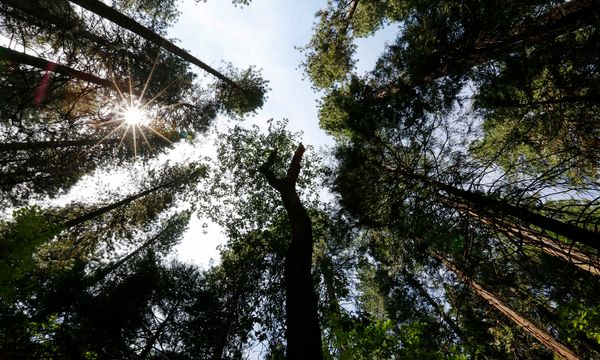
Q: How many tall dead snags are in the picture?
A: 1